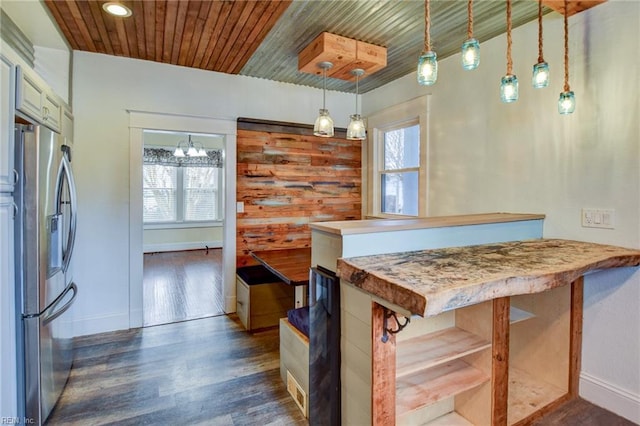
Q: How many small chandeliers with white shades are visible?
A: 1